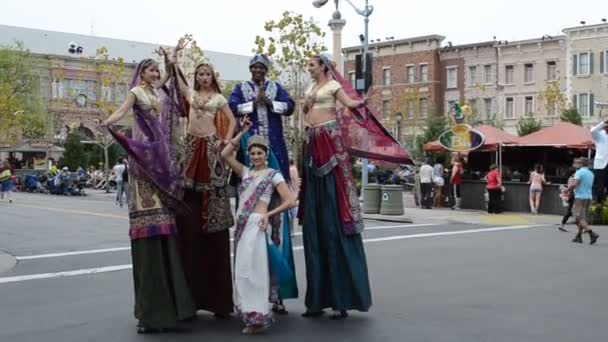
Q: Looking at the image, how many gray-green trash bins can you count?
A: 2